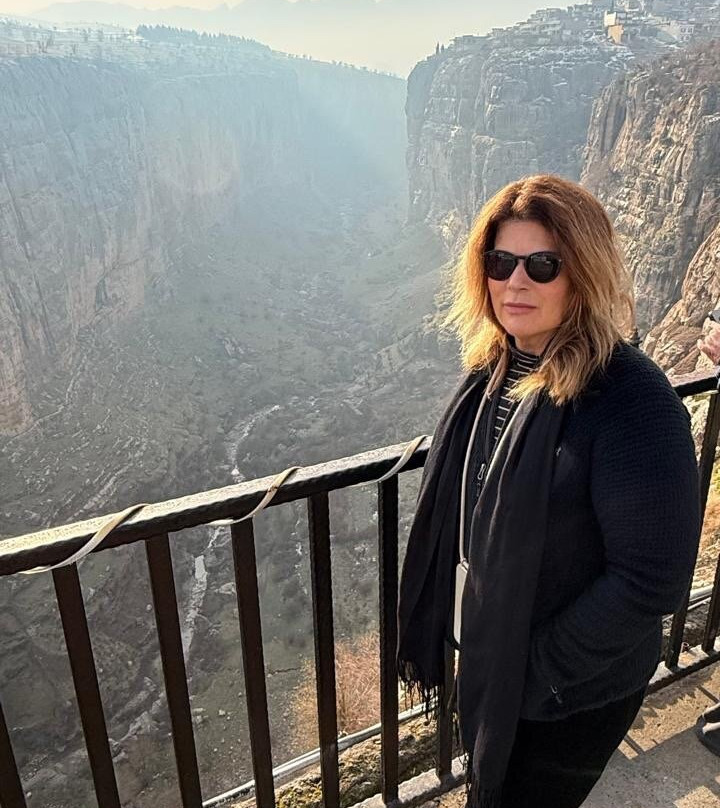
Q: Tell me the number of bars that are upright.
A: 9